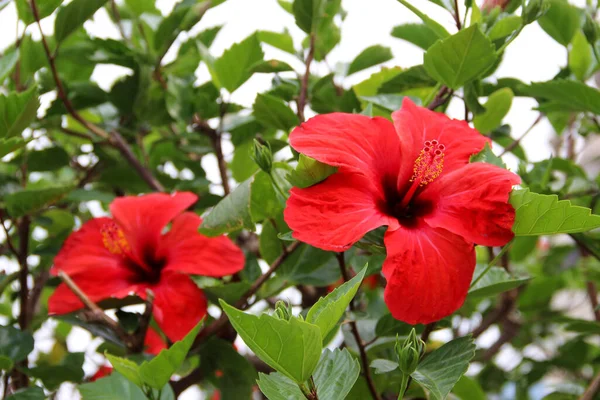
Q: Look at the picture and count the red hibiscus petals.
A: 10